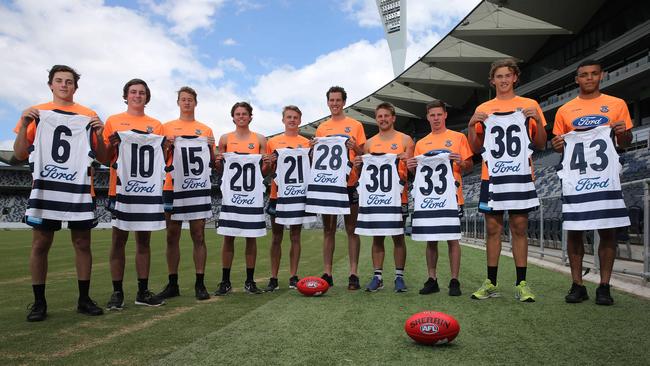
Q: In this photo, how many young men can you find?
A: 10